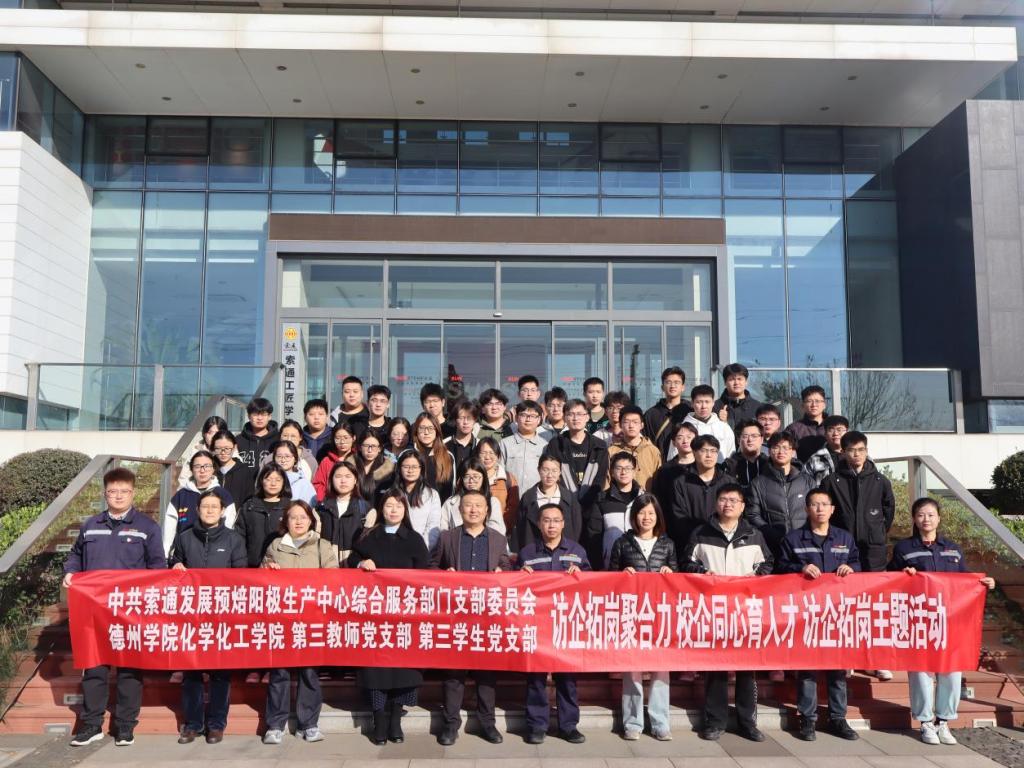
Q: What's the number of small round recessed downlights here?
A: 12